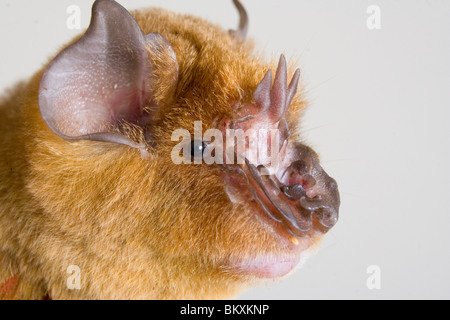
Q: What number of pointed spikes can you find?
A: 3